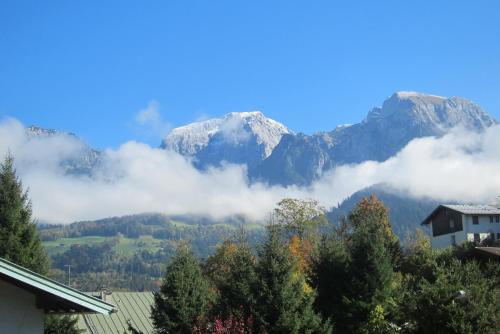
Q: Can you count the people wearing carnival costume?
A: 0